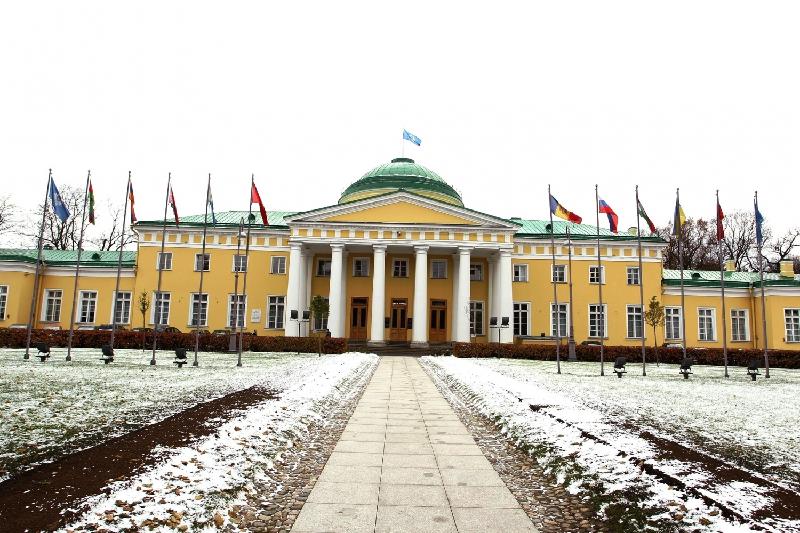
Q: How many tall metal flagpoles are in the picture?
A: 12